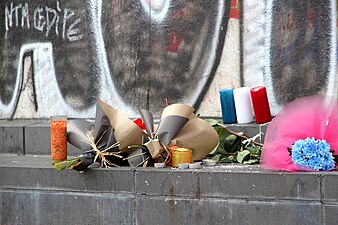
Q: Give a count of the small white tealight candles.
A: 4